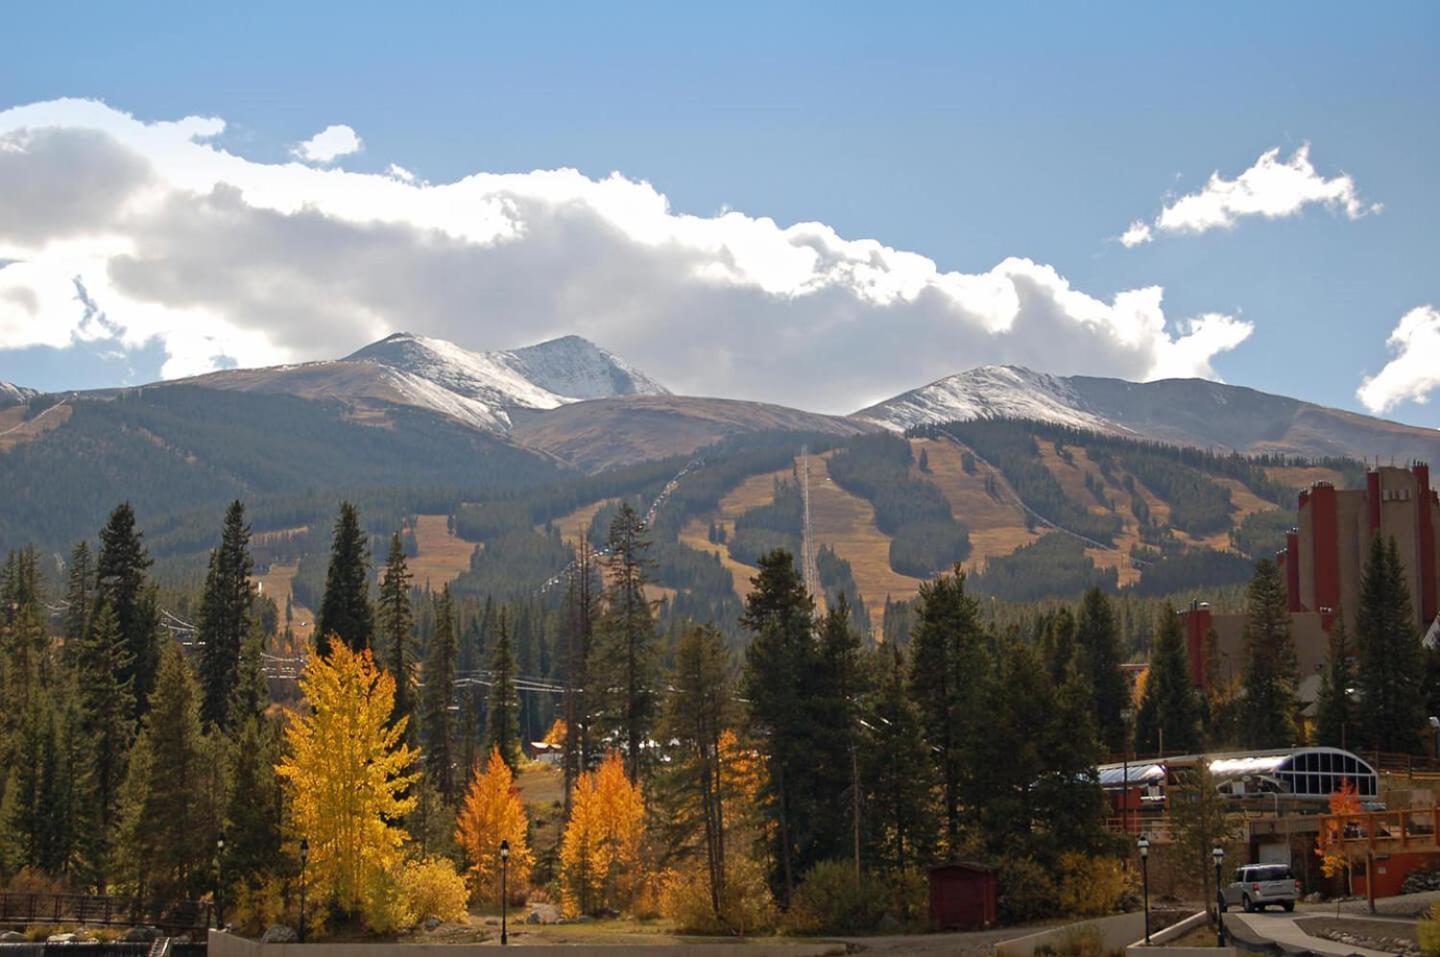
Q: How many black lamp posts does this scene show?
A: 5